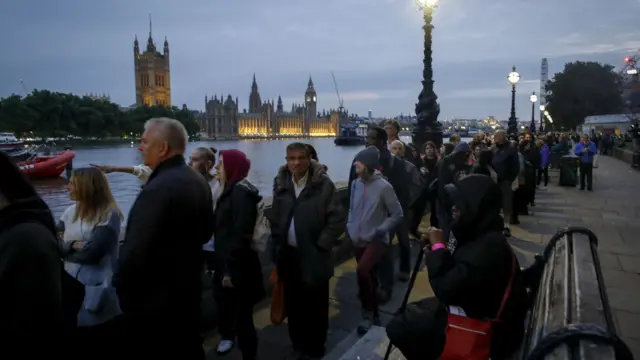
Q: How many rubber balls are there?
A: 0